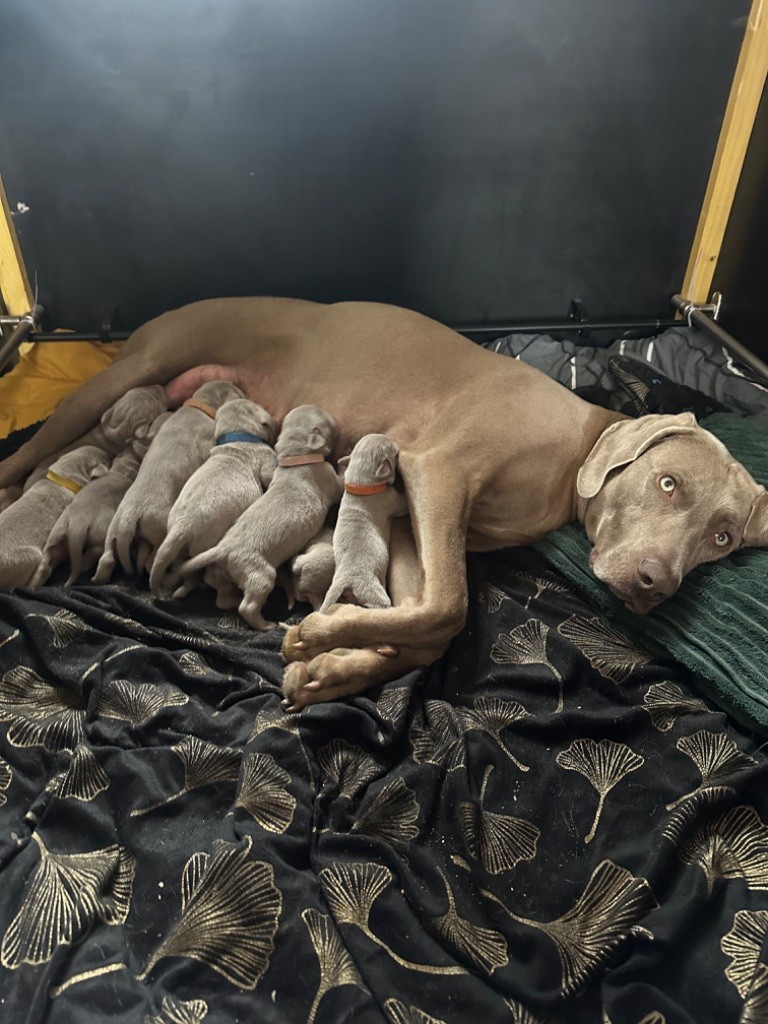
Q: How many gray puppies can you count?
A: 8